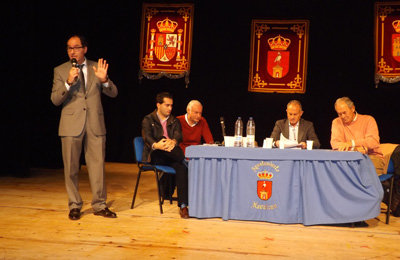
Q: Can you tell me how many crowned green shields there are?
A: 0